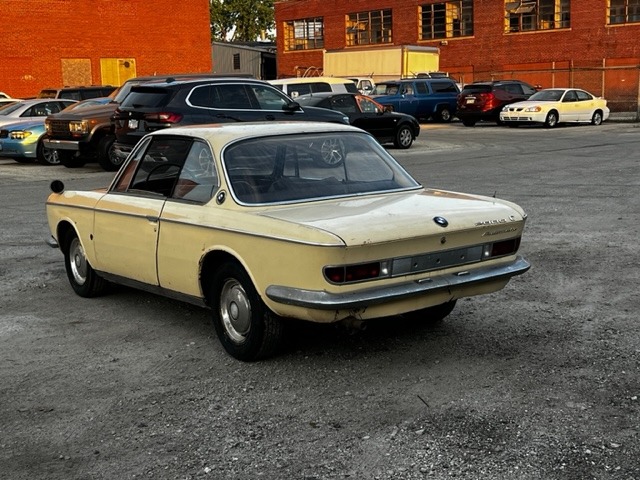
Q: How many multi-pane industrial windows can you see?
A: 5